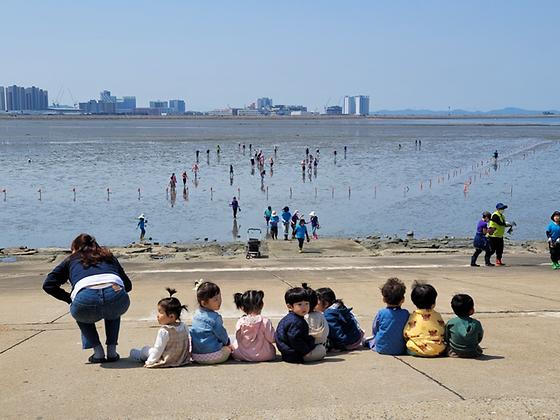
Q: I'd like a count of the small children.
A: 9